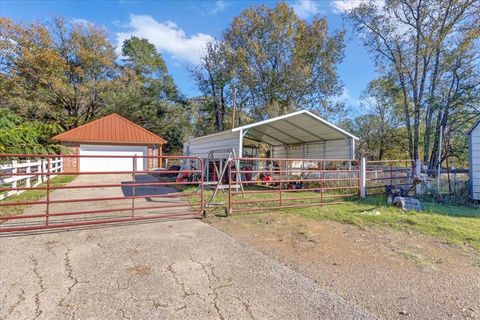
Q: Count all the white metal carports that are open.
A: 1